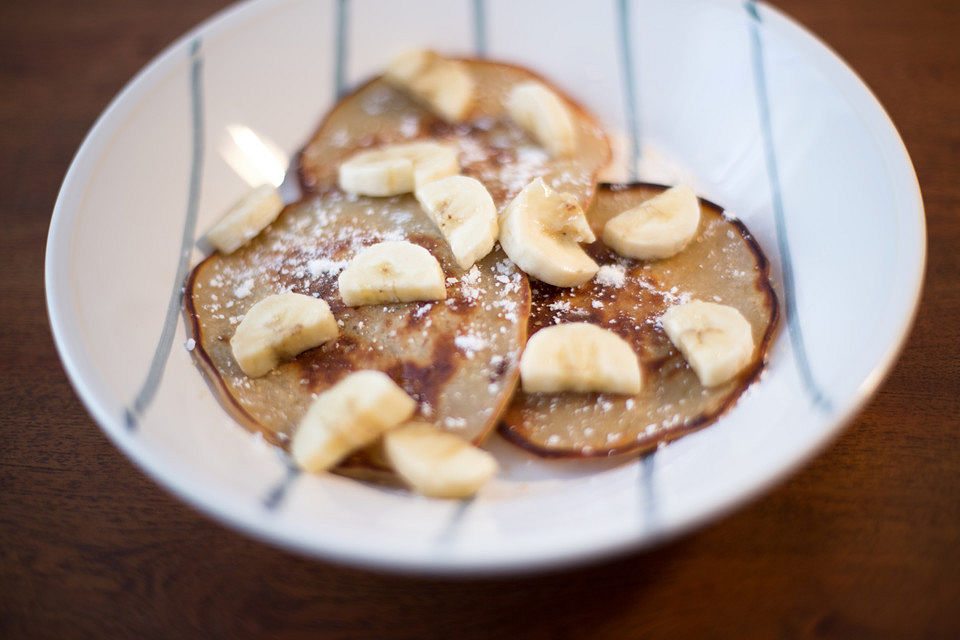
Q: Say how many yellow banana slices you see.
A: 13